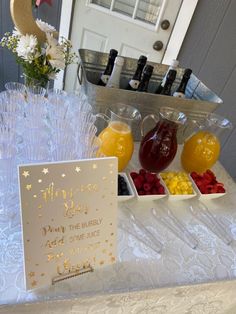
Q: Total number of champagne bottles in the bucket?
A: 7